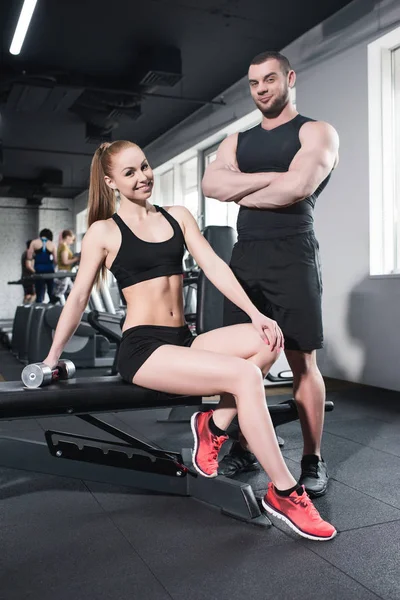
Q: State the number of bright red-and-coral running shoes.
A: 2